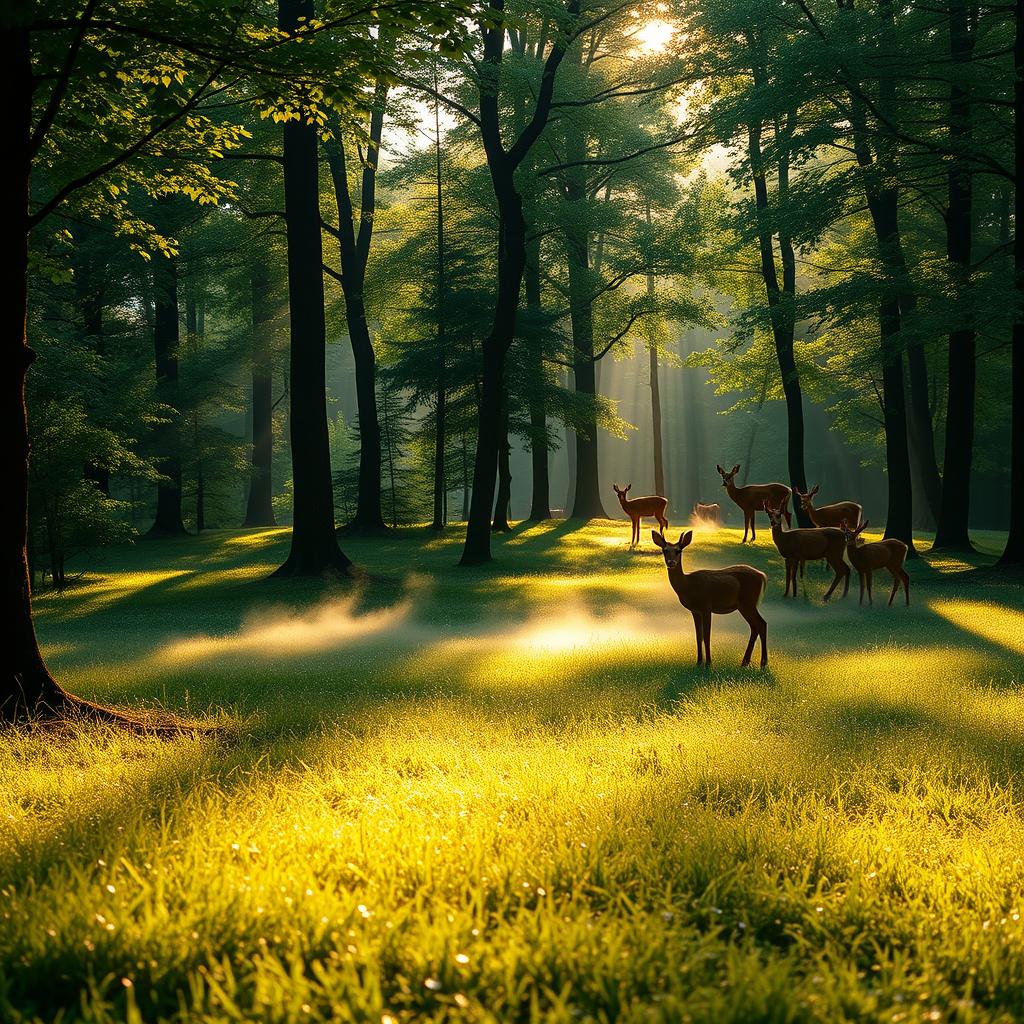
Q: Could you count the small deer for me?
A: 2